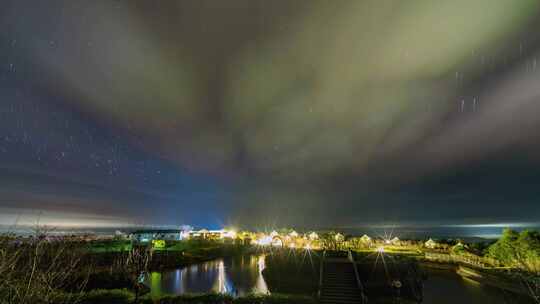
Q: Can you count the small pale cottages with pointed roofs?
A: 8